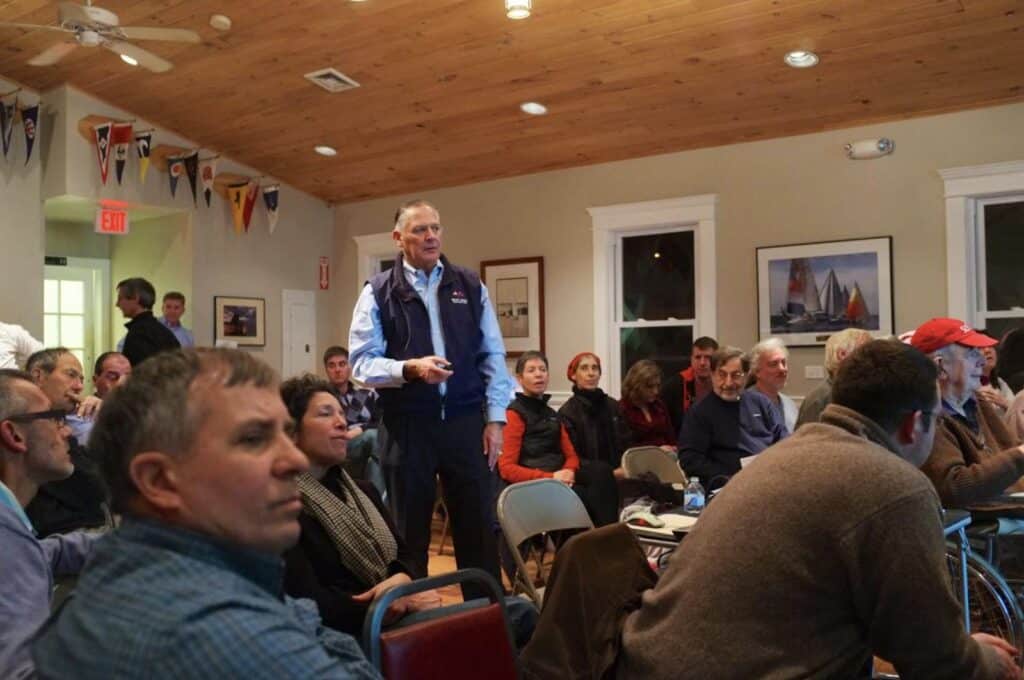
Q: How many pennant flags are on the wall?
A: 11